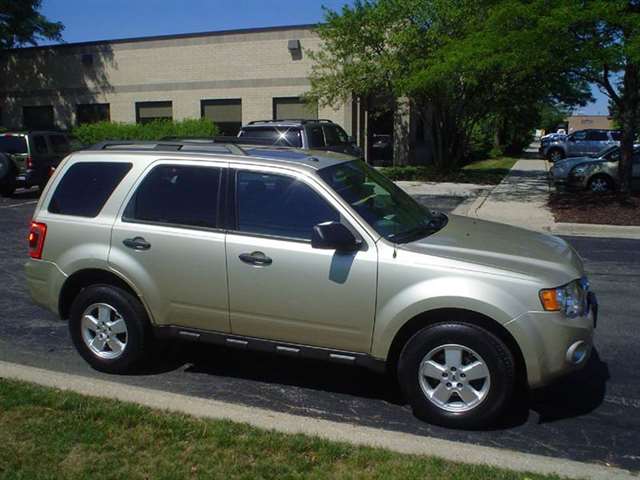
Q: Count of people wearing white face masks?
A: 0